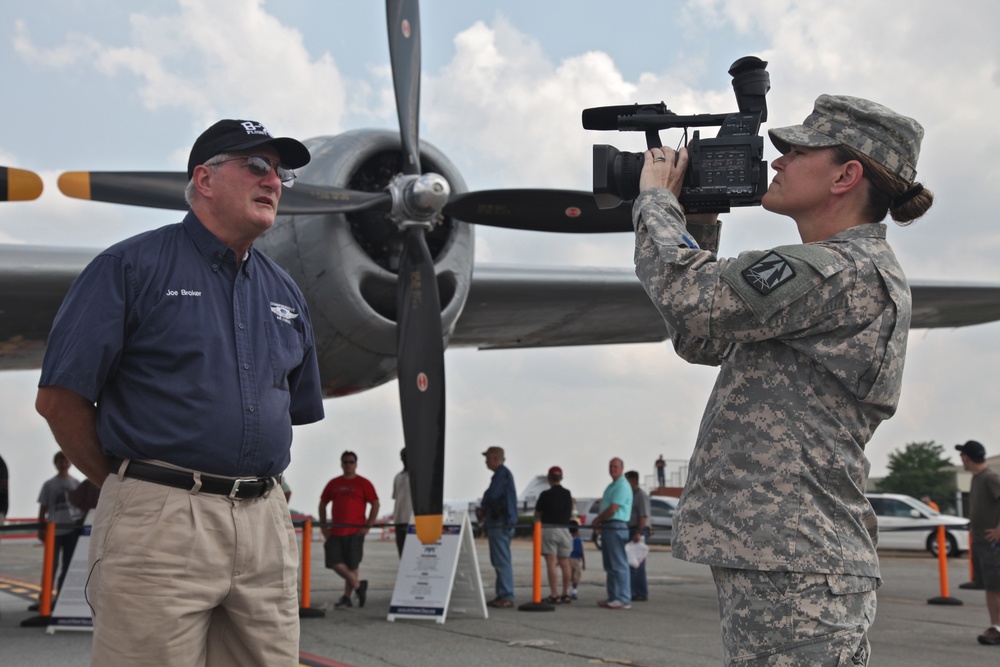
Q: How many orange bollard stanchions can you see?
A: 5